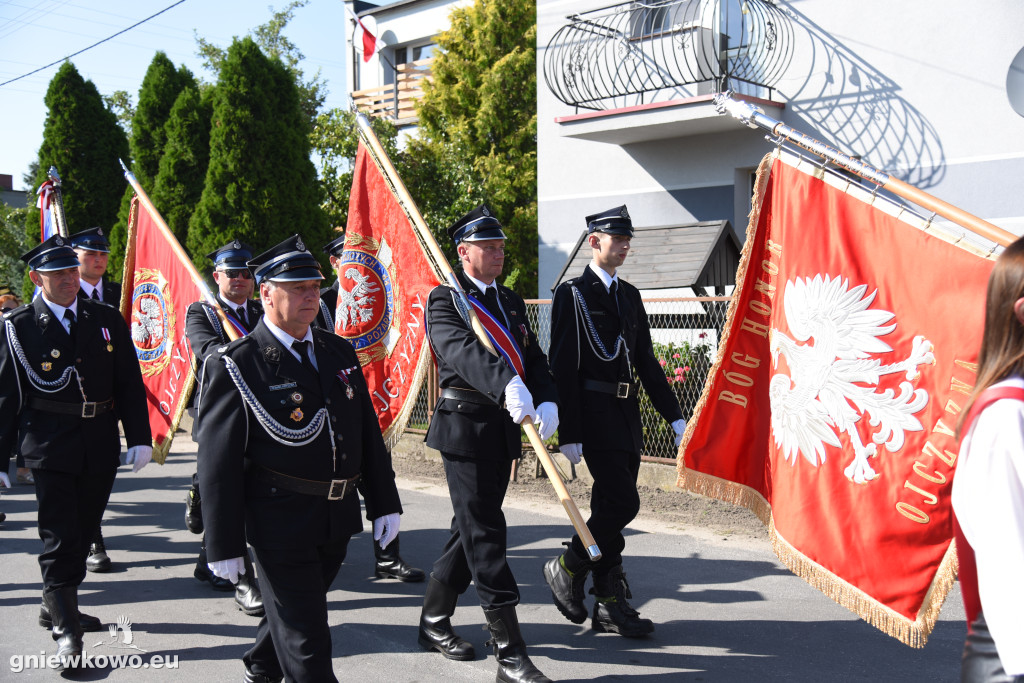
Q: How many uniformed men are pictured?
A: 7